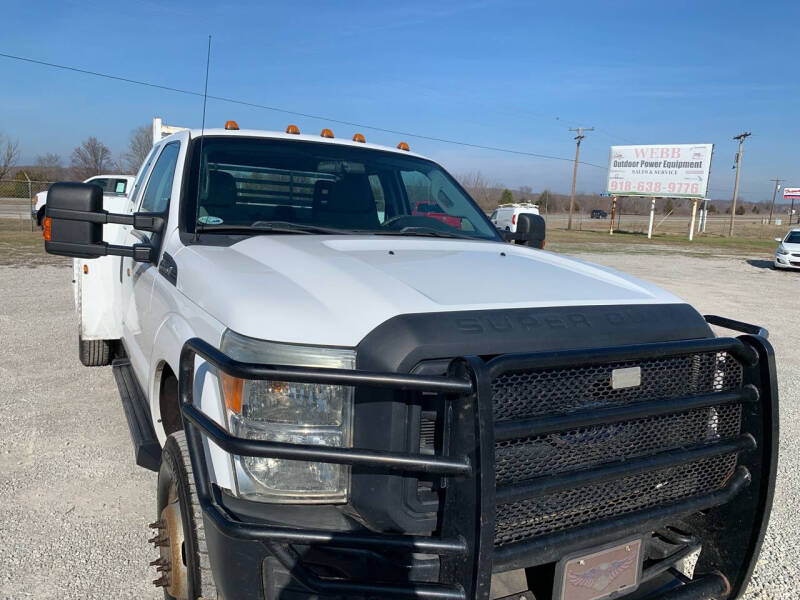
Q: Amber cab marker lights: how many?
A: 5